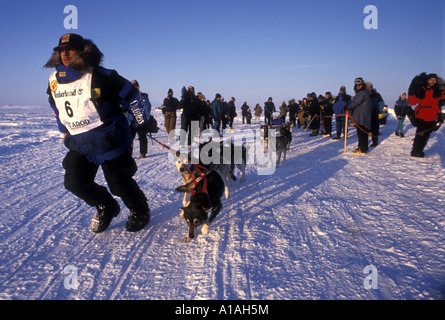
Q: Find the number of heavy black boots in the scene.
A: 2